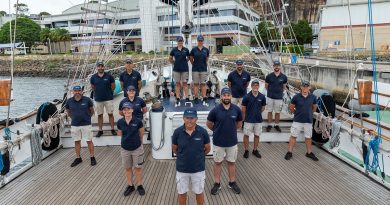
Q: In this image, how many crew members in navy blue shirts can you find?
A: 13